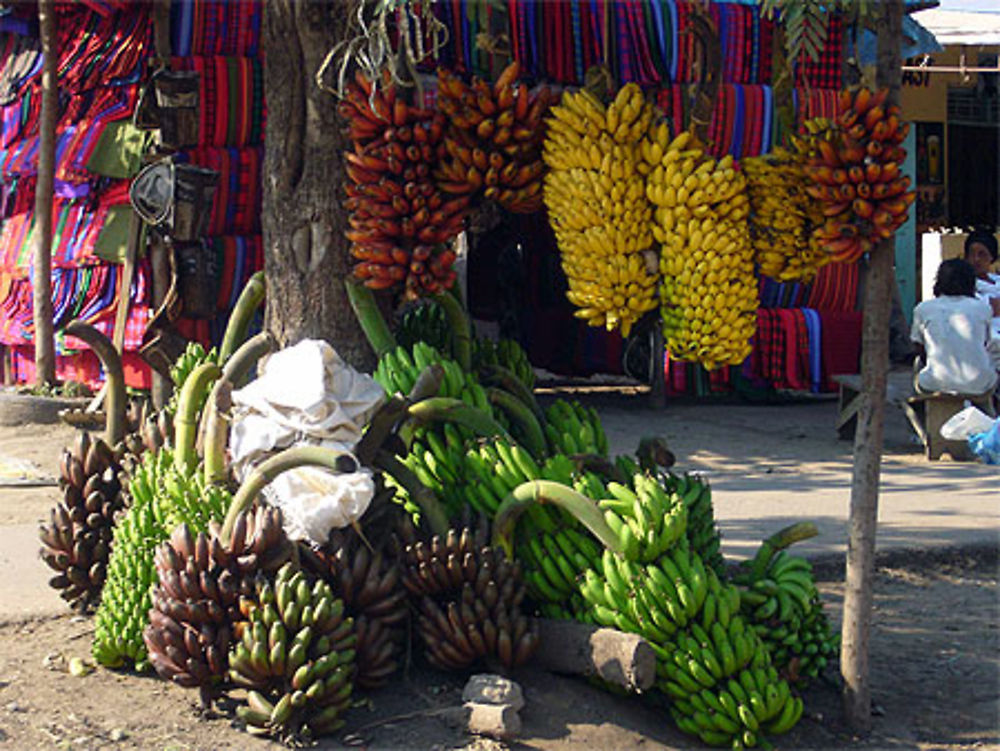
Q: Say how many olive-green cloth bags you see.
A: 2